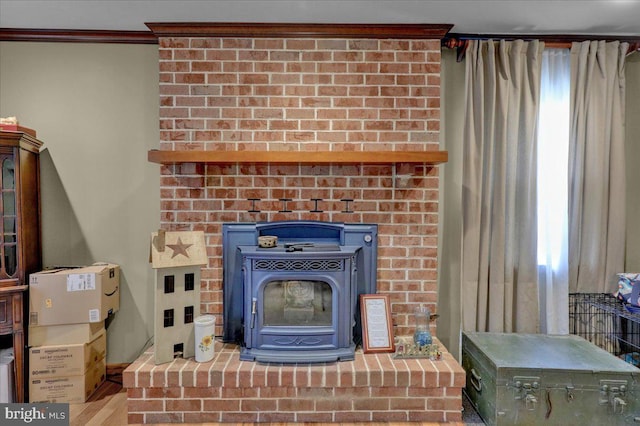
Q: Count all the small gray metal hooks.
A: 4